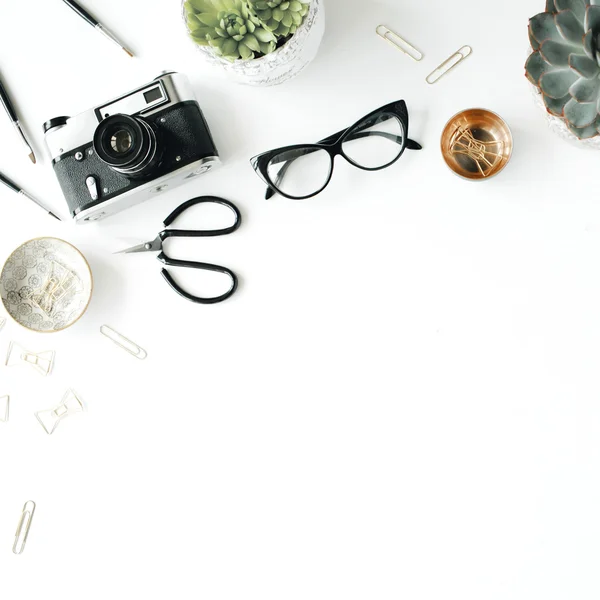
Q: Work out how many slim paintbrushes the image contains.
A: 3